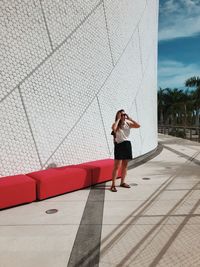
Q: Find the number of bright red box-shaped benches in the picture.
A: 3